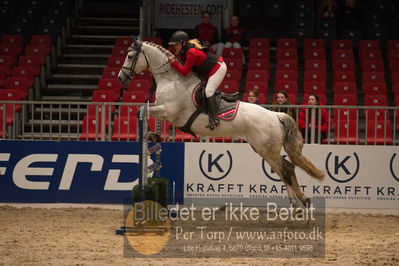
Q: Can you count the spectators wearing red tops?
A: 3